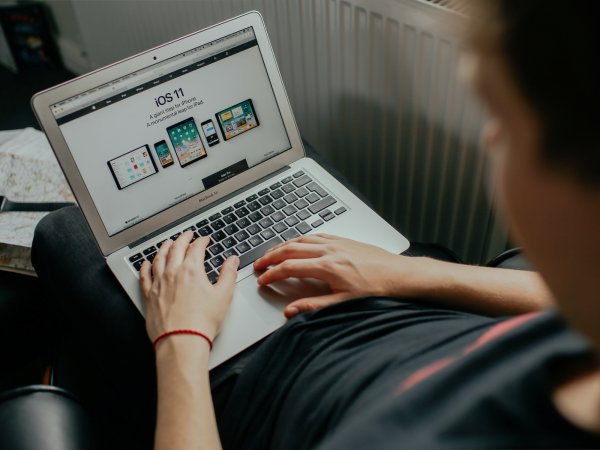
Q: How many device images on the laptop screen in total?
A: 5